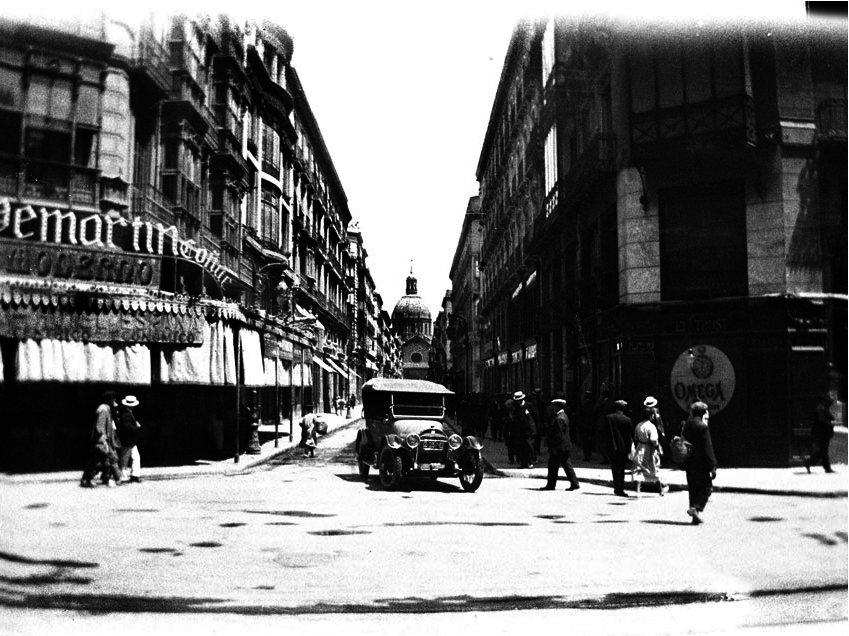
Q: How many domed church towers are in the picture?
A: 1